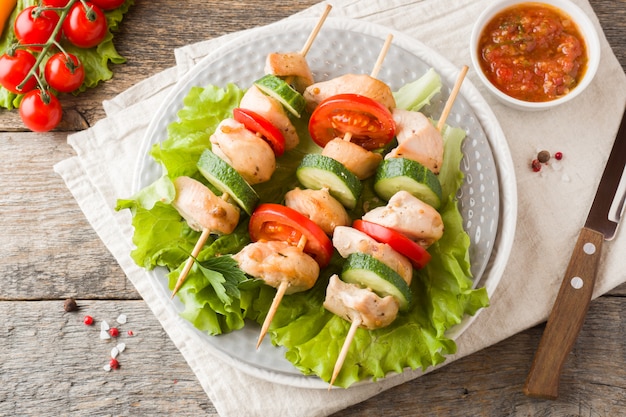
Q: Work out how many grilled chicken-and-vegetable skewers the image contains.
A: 3